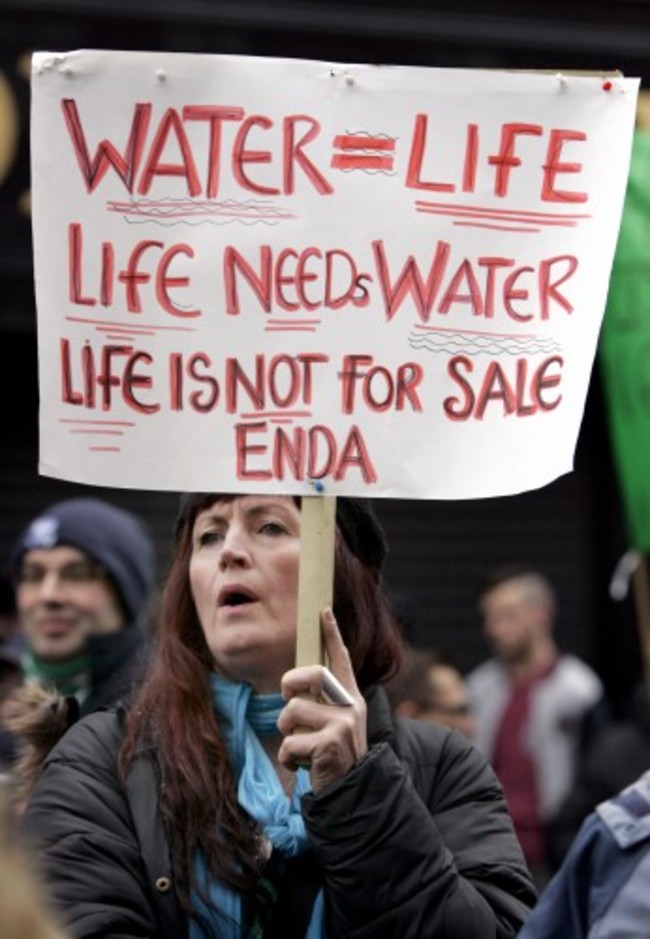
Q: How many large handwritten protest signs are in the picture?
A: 1